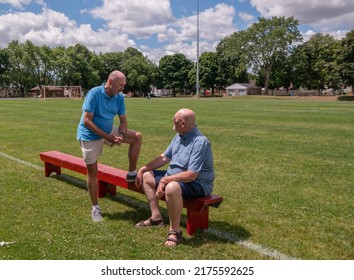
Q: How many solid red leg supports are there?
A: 3